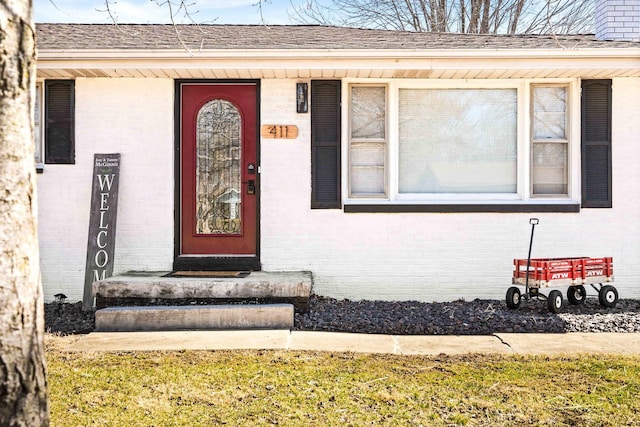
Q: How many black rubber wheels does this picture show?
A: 4